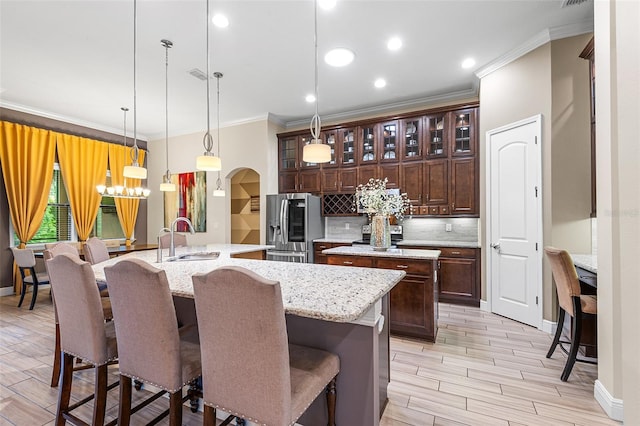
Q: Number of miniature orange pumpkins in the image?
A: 0